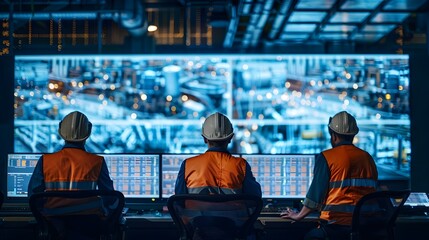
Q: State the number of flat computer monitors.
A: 4